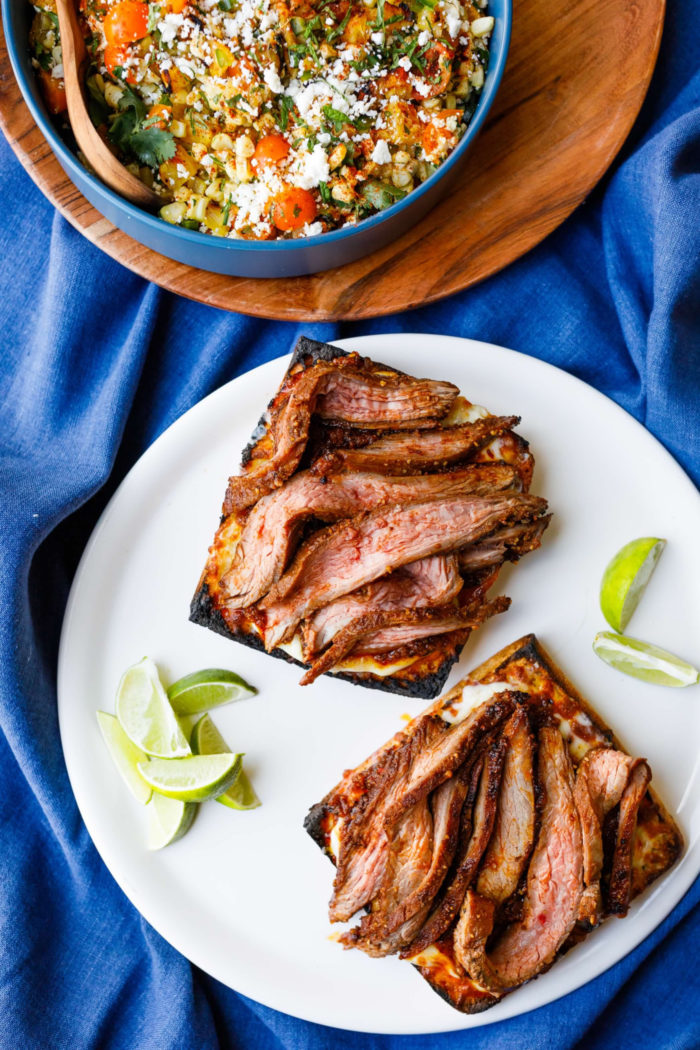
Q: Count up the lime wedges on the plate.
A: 8